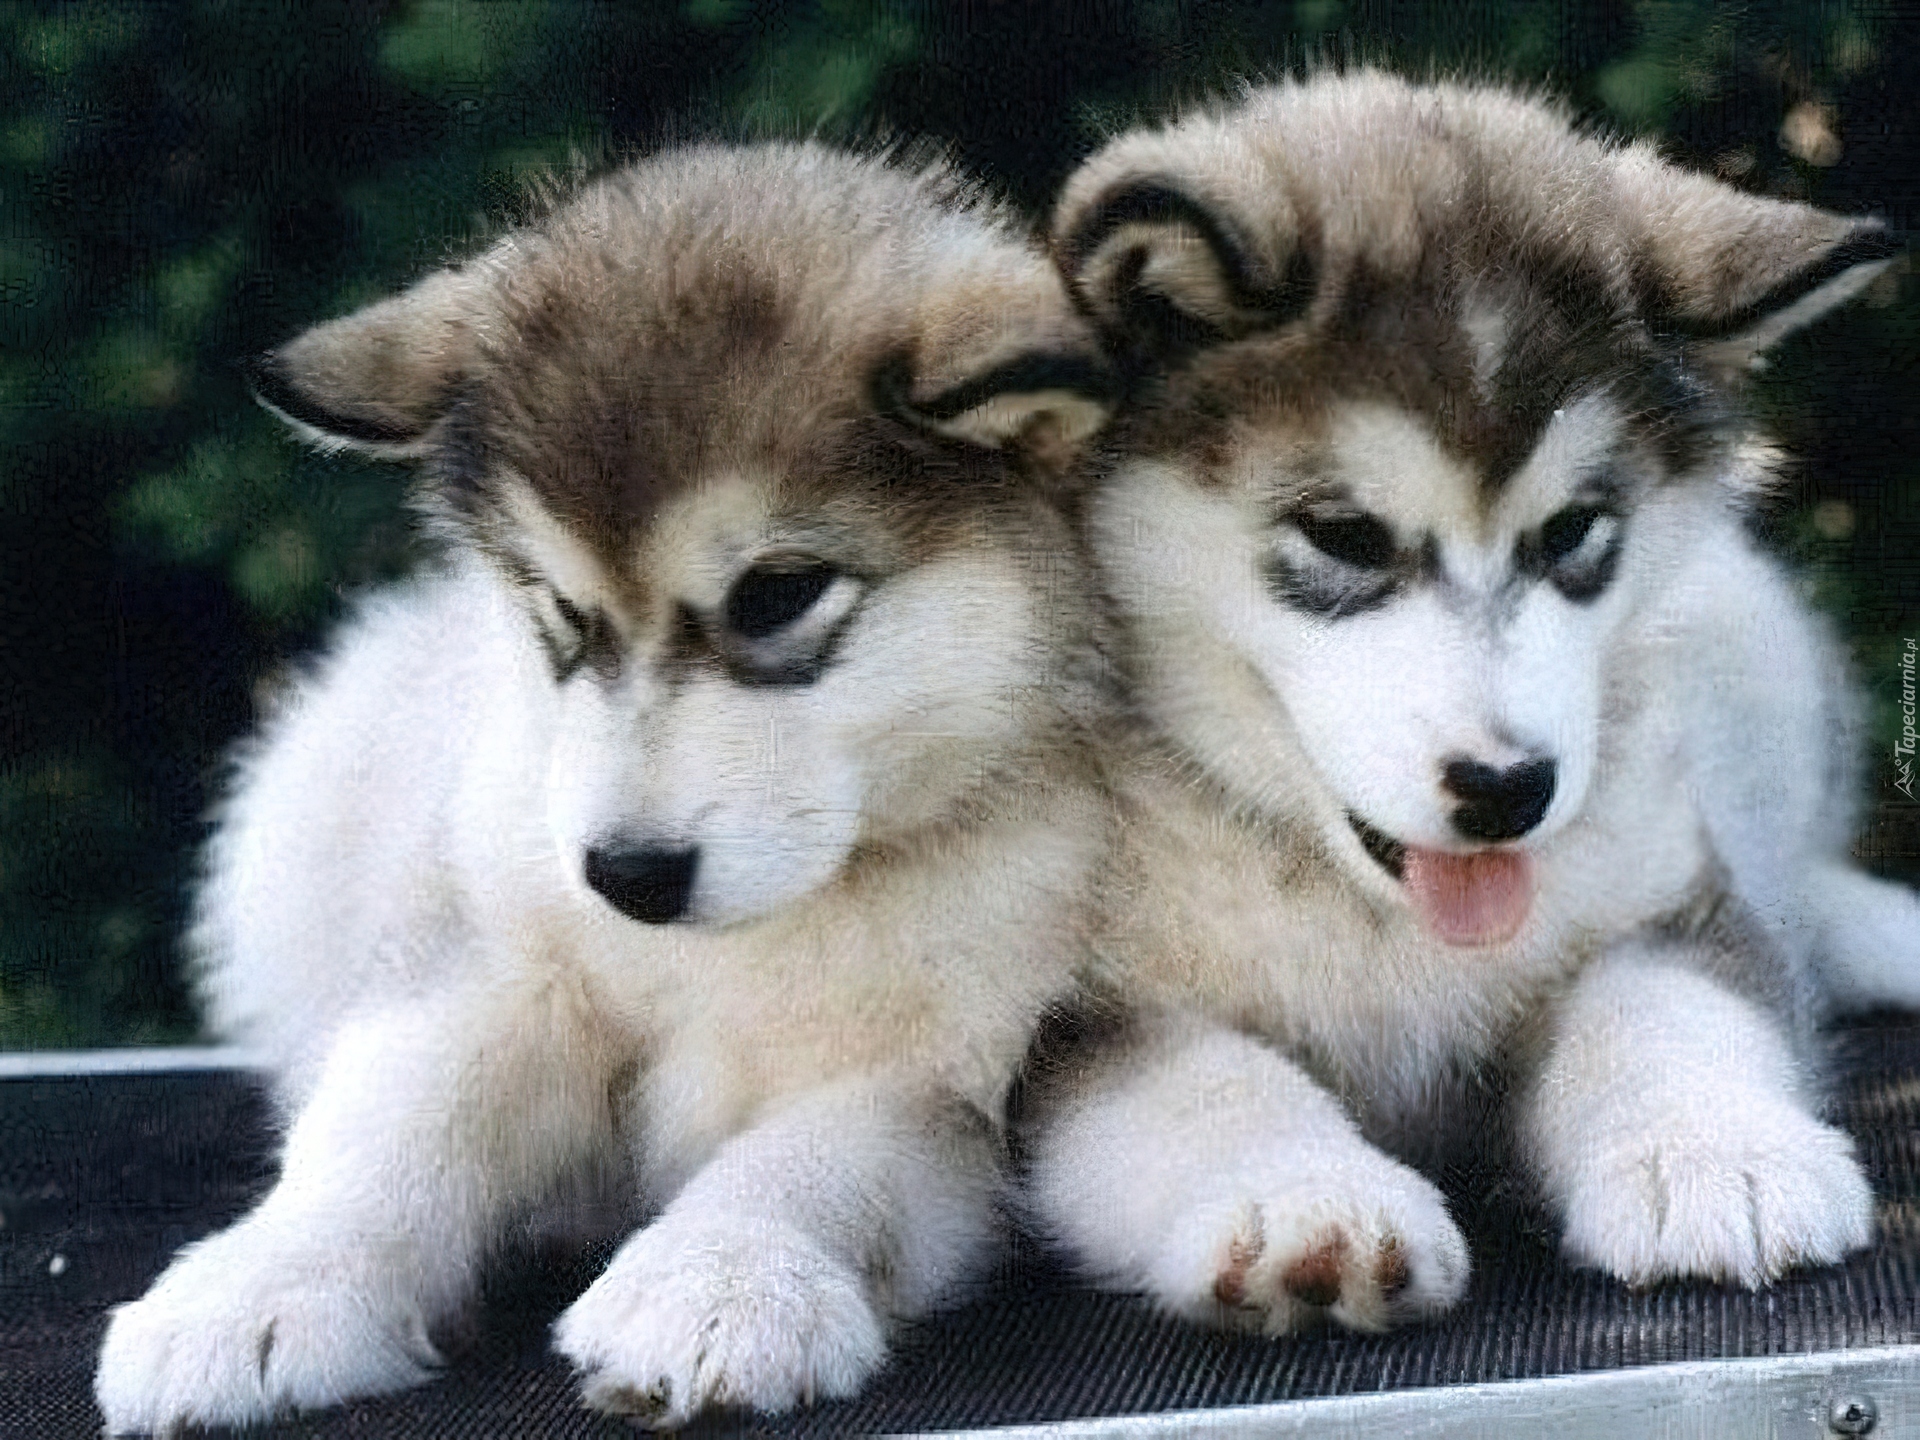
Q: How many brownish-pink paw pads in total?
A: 3